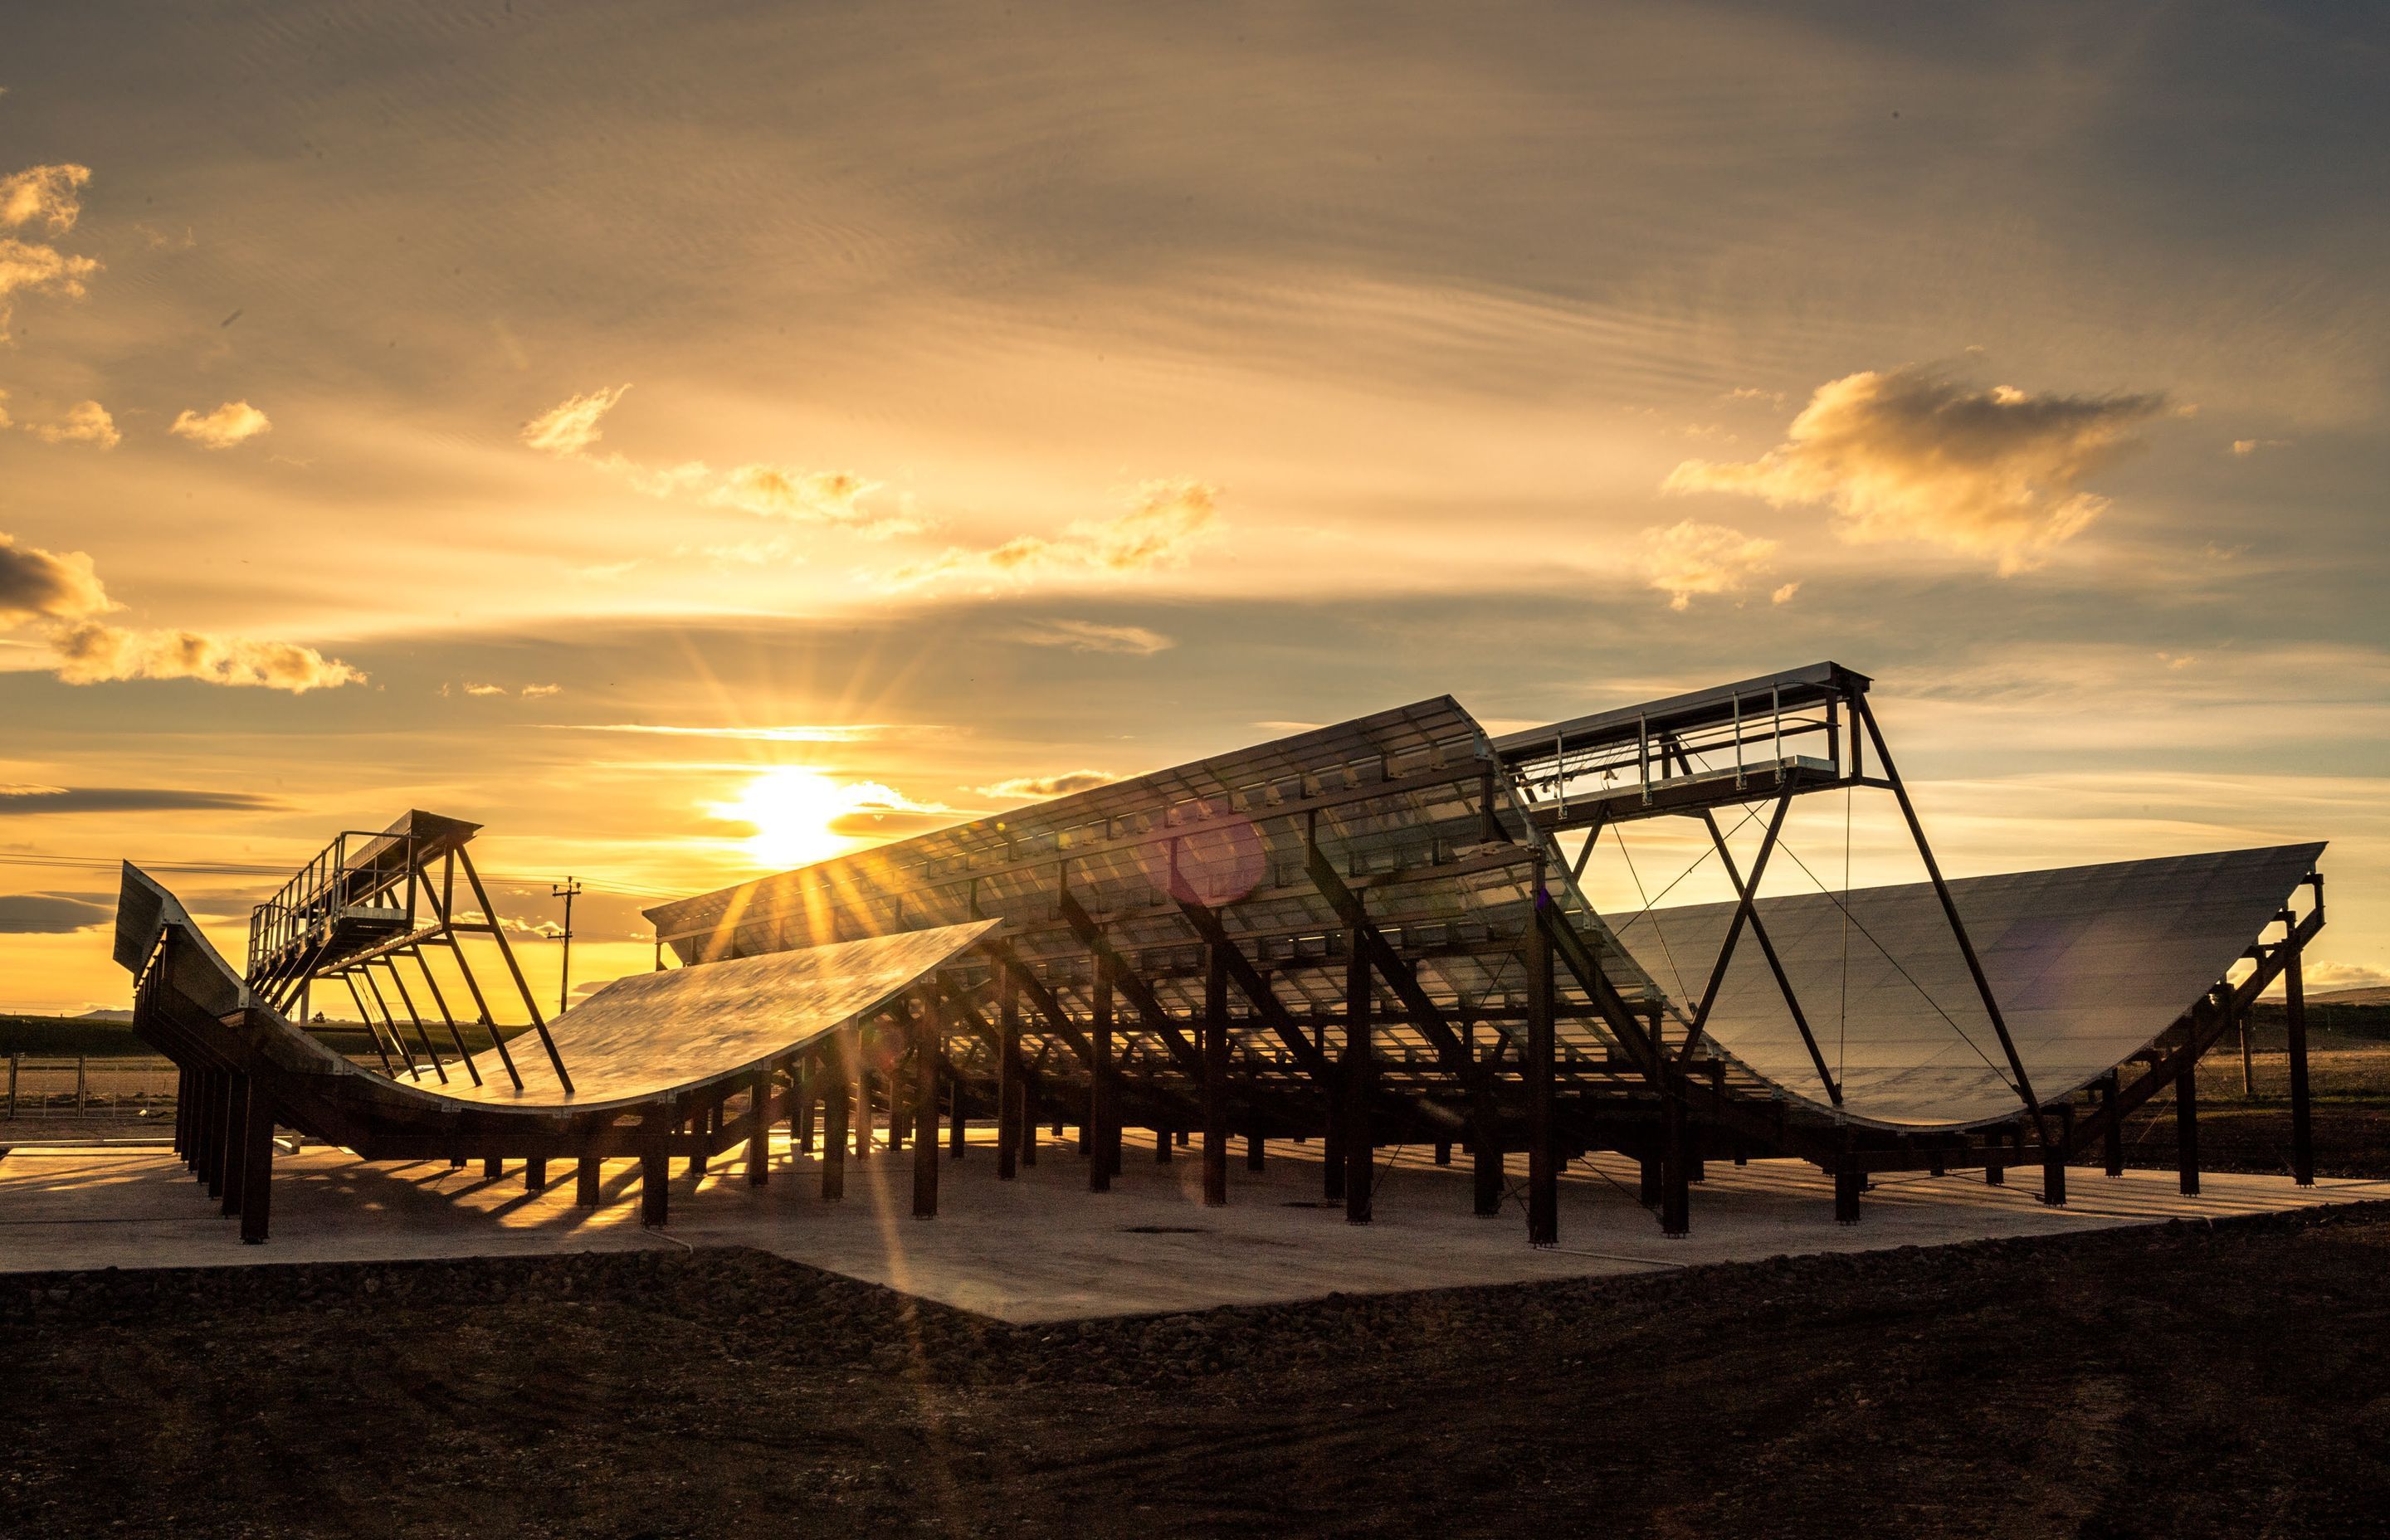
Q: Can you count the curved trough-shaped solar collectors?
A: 2